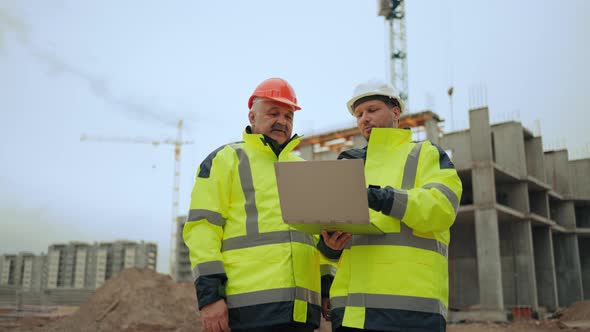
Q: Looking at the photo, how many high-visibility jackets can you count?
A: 2